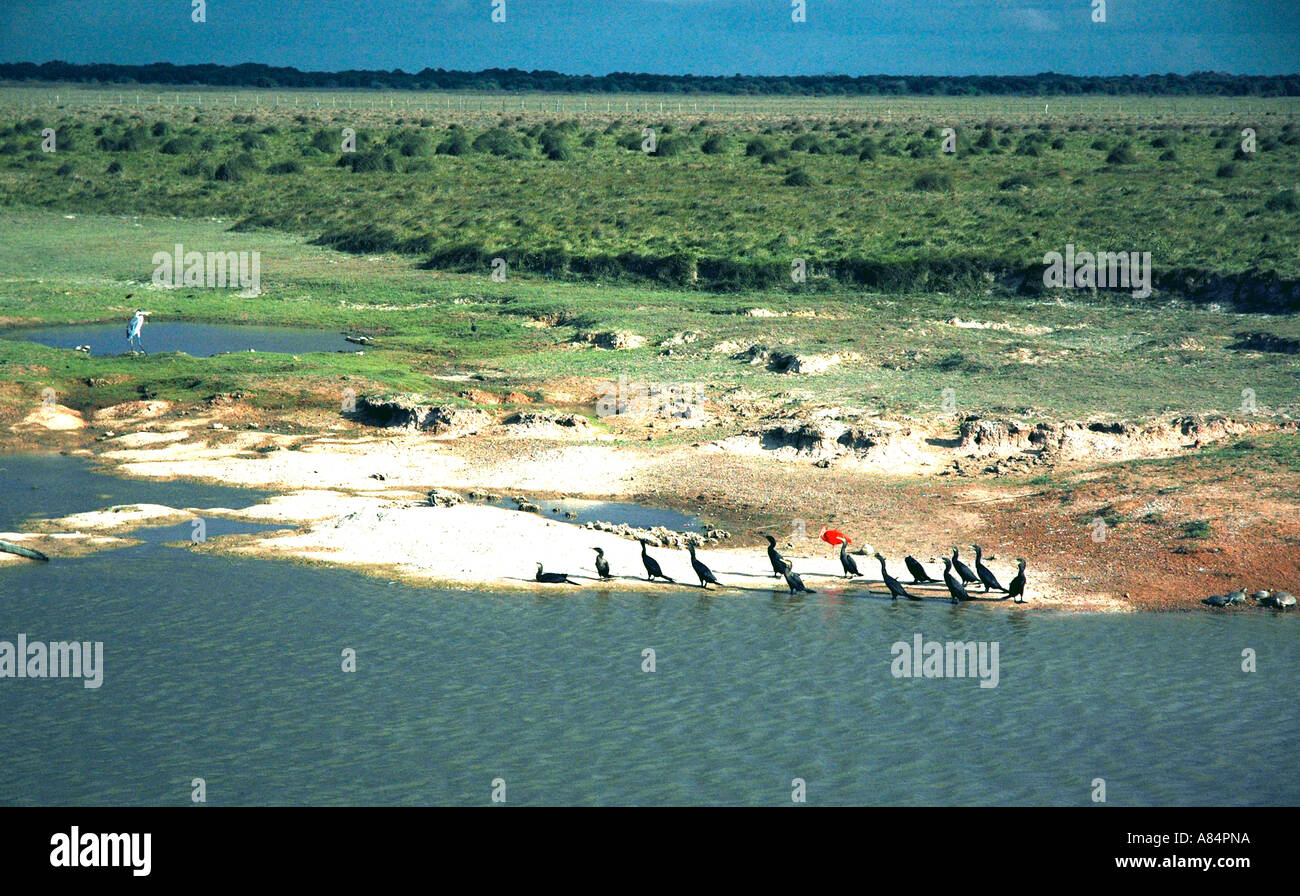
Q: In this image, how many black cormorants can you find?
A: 13